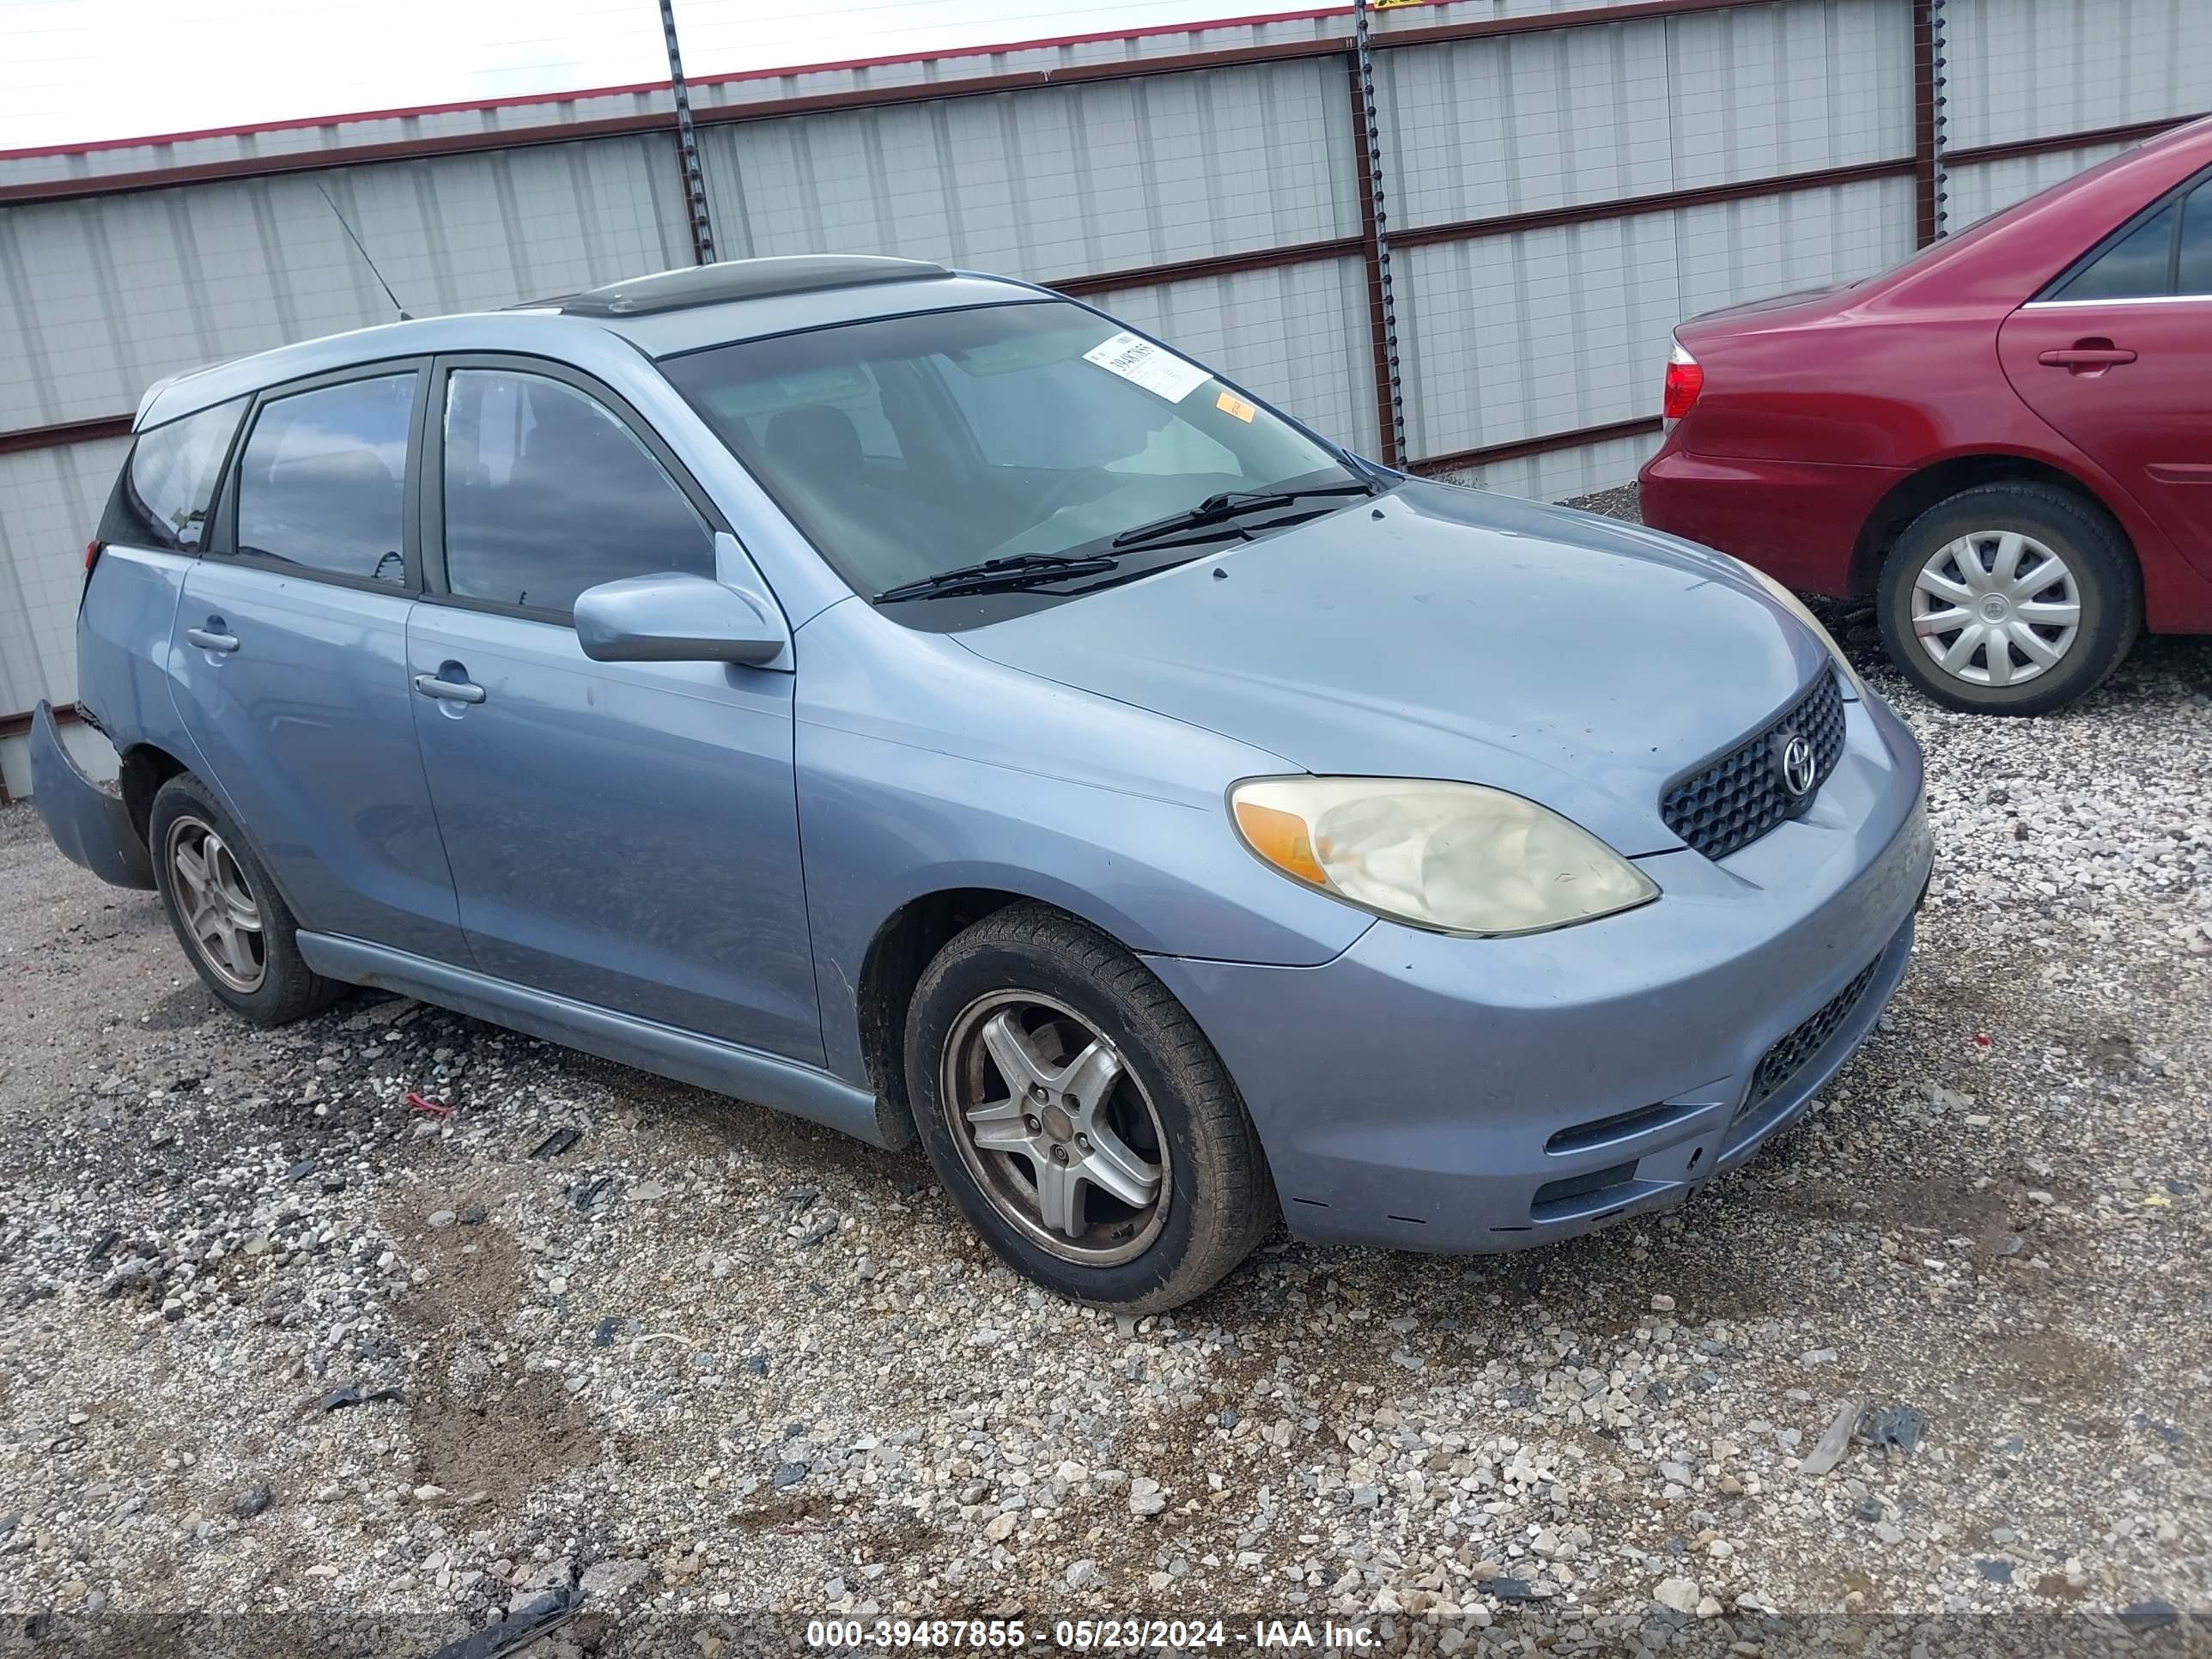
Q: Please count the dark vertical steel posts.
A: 3